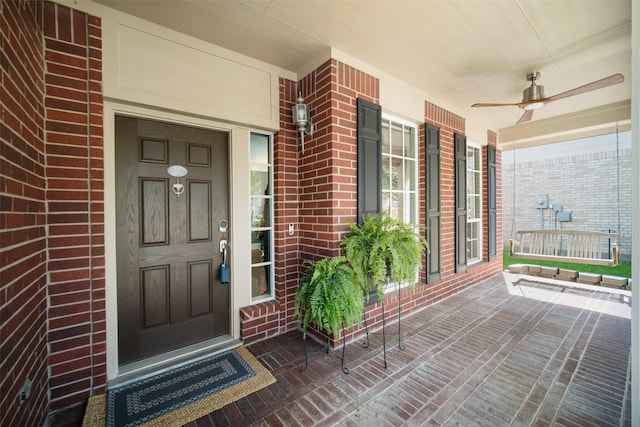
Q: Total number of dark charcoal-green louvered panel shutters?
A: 4